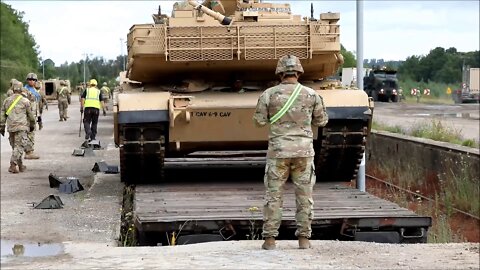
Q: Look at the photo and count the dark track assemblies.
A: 2